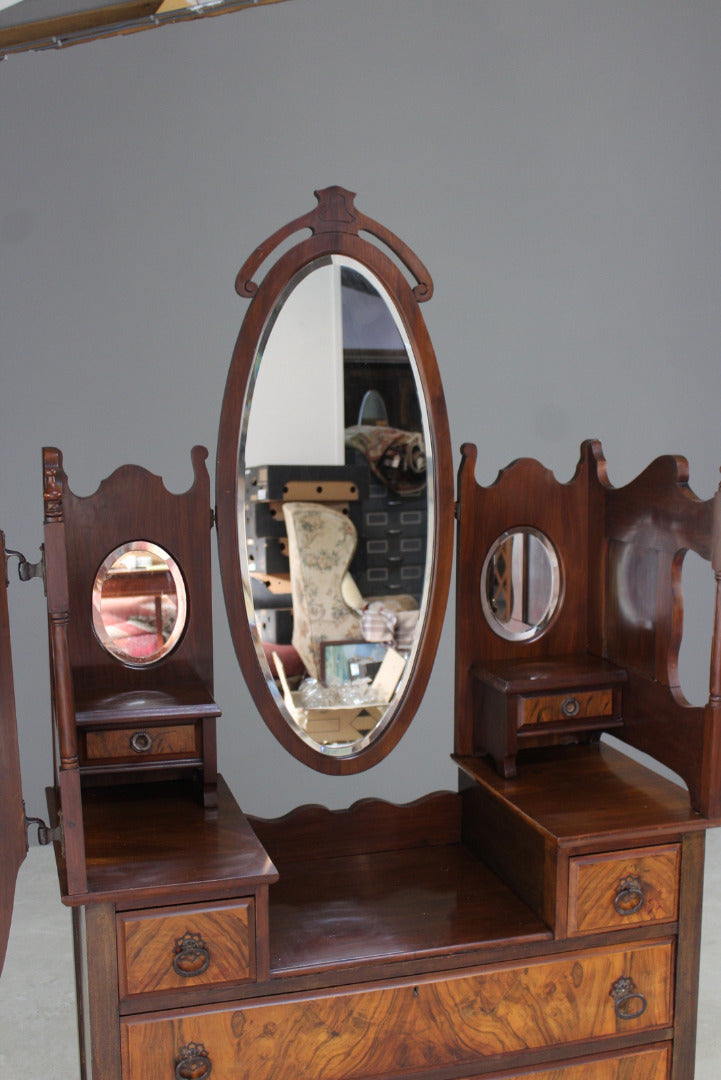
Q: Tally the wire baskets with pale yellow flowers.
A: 0